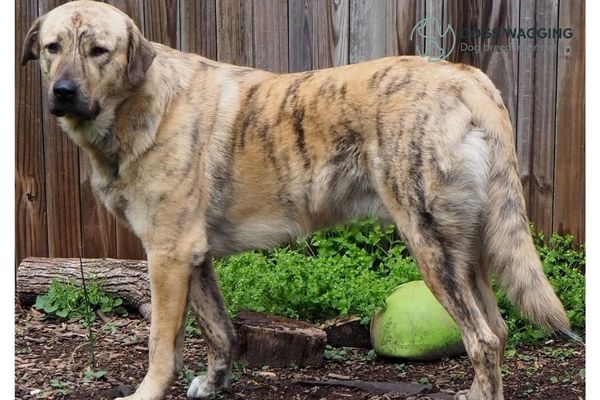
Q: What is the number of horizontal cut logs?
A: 1